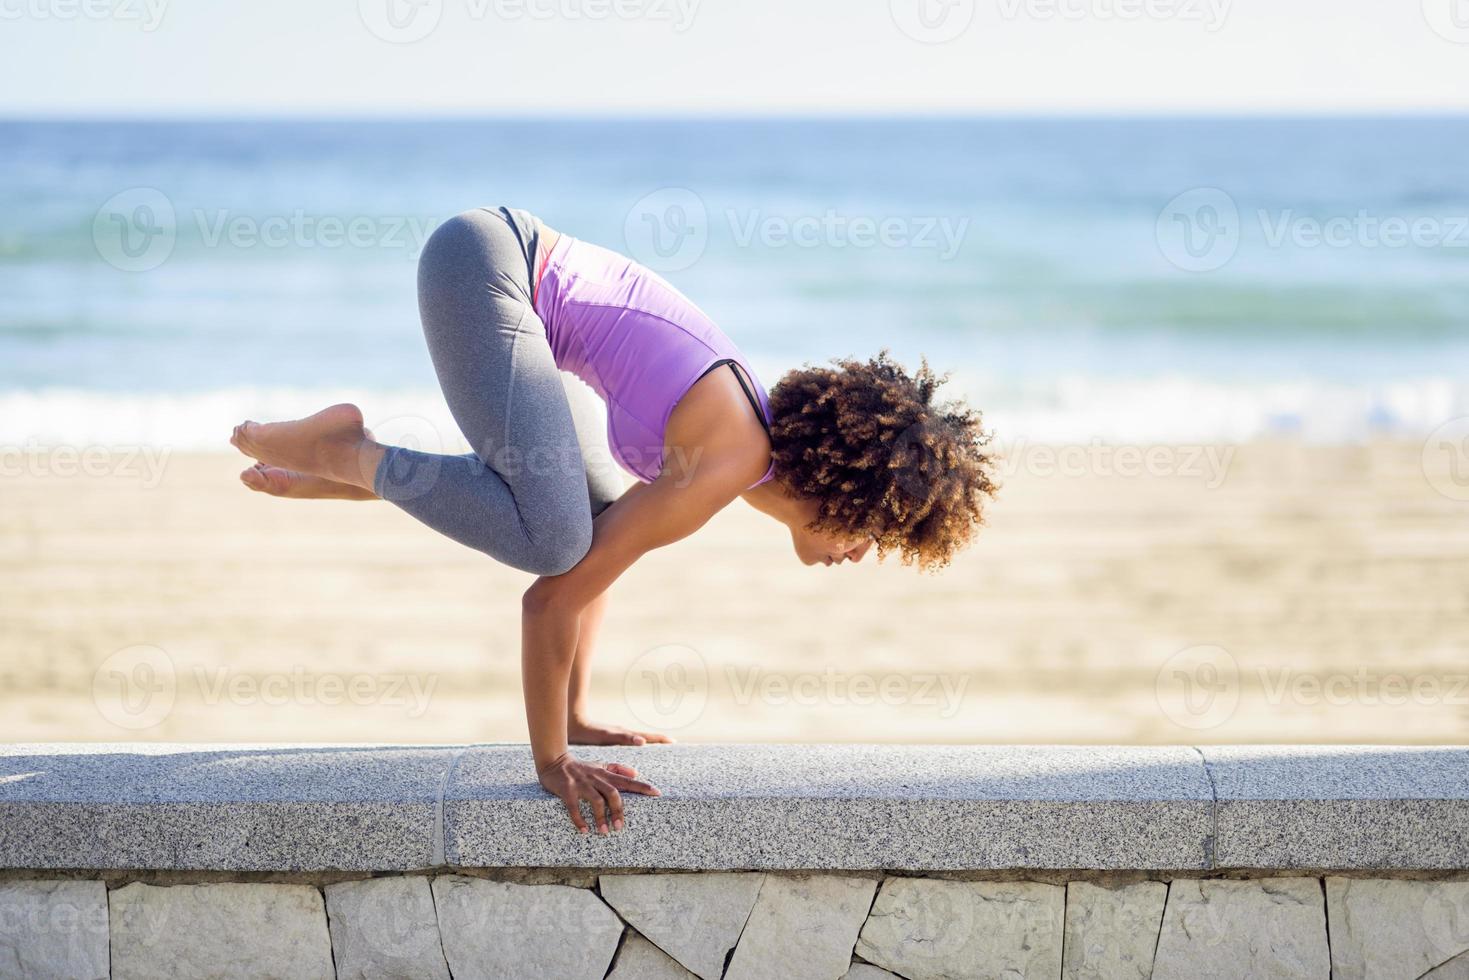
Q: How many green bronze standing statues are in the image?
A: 0